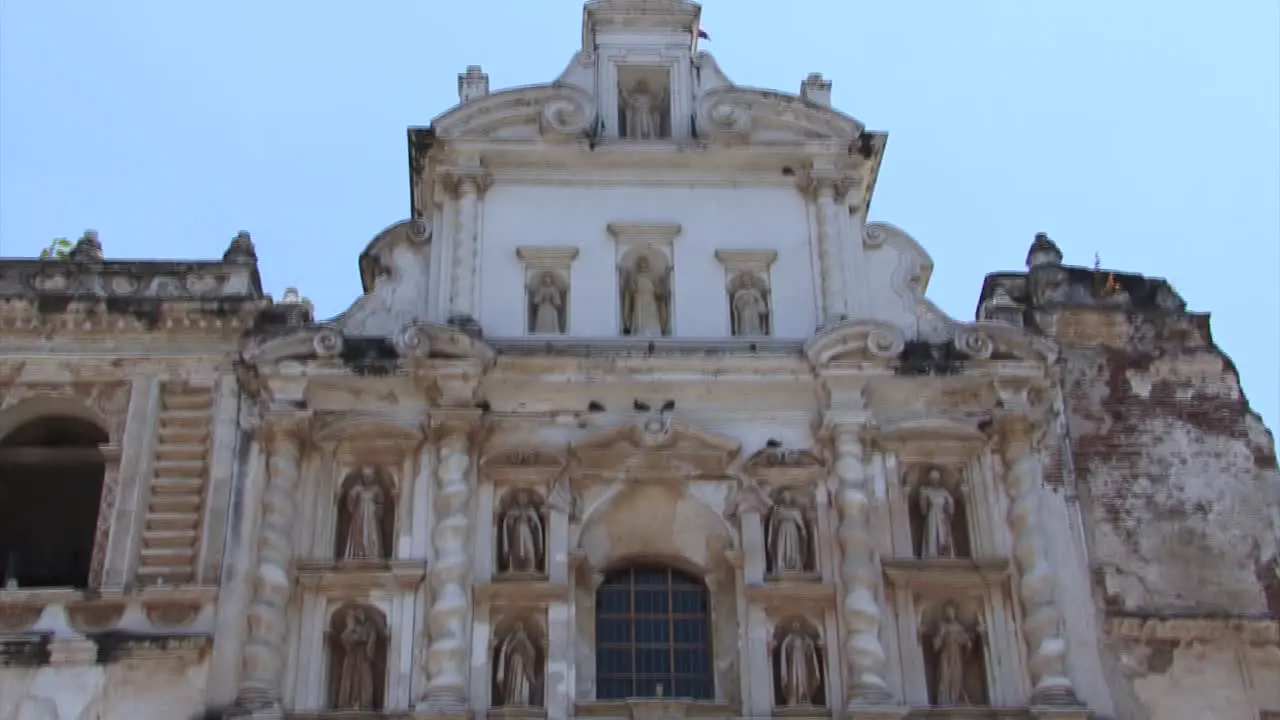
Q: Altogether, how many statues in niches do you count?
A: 12